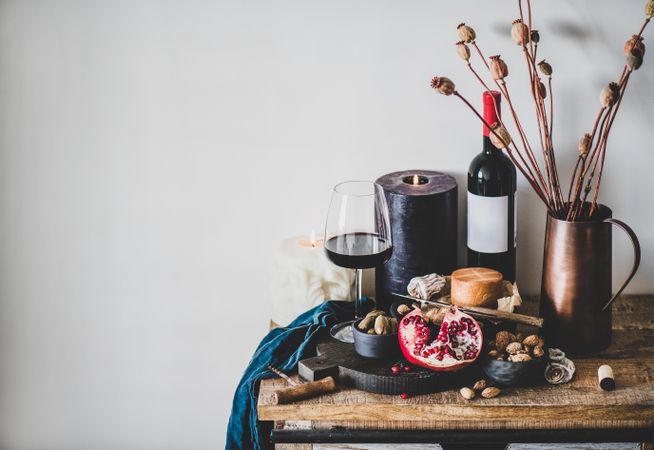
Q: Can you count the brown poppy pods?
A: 14